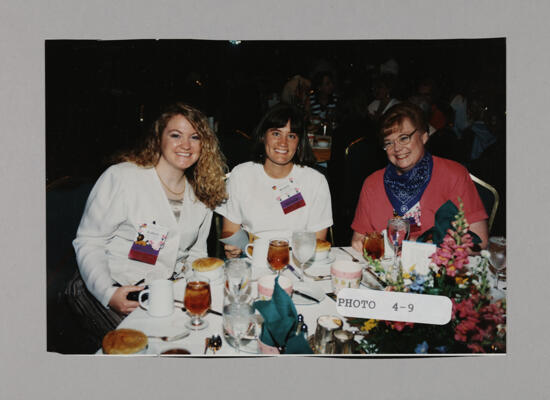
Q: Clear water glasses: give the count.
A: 5